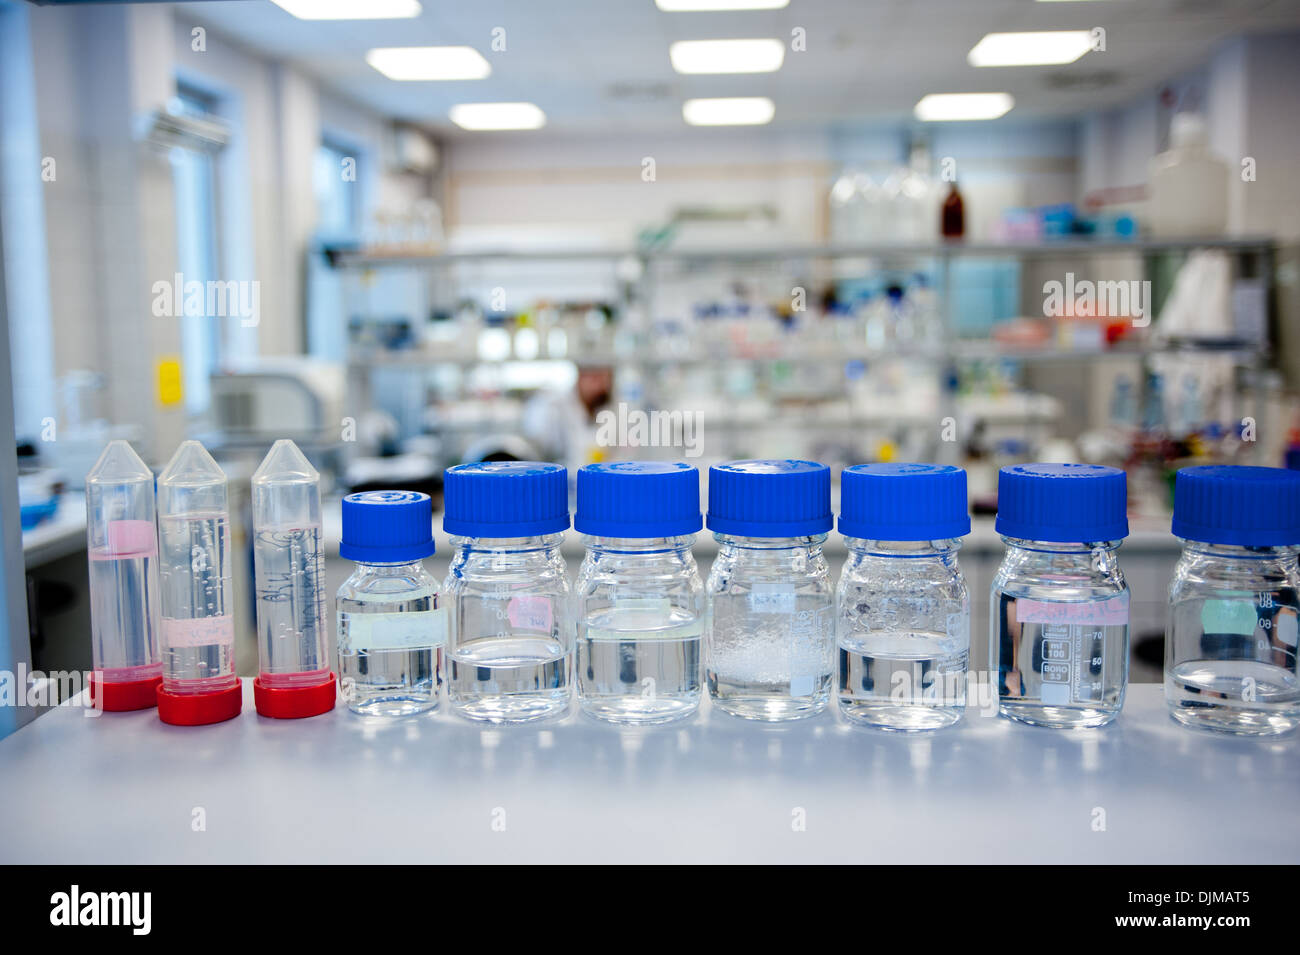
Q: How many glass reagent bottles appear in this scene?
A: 7